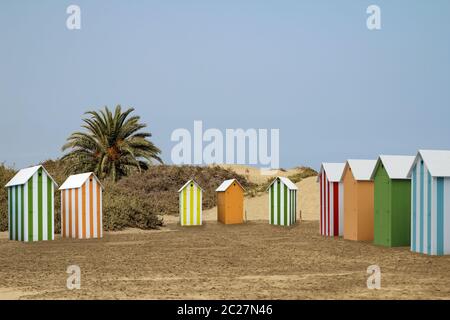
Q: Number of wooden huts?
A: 9